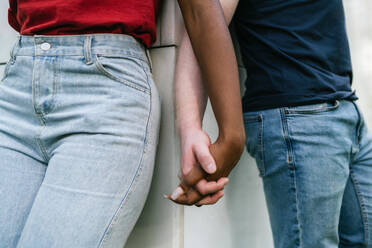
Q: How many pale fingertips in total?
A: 3